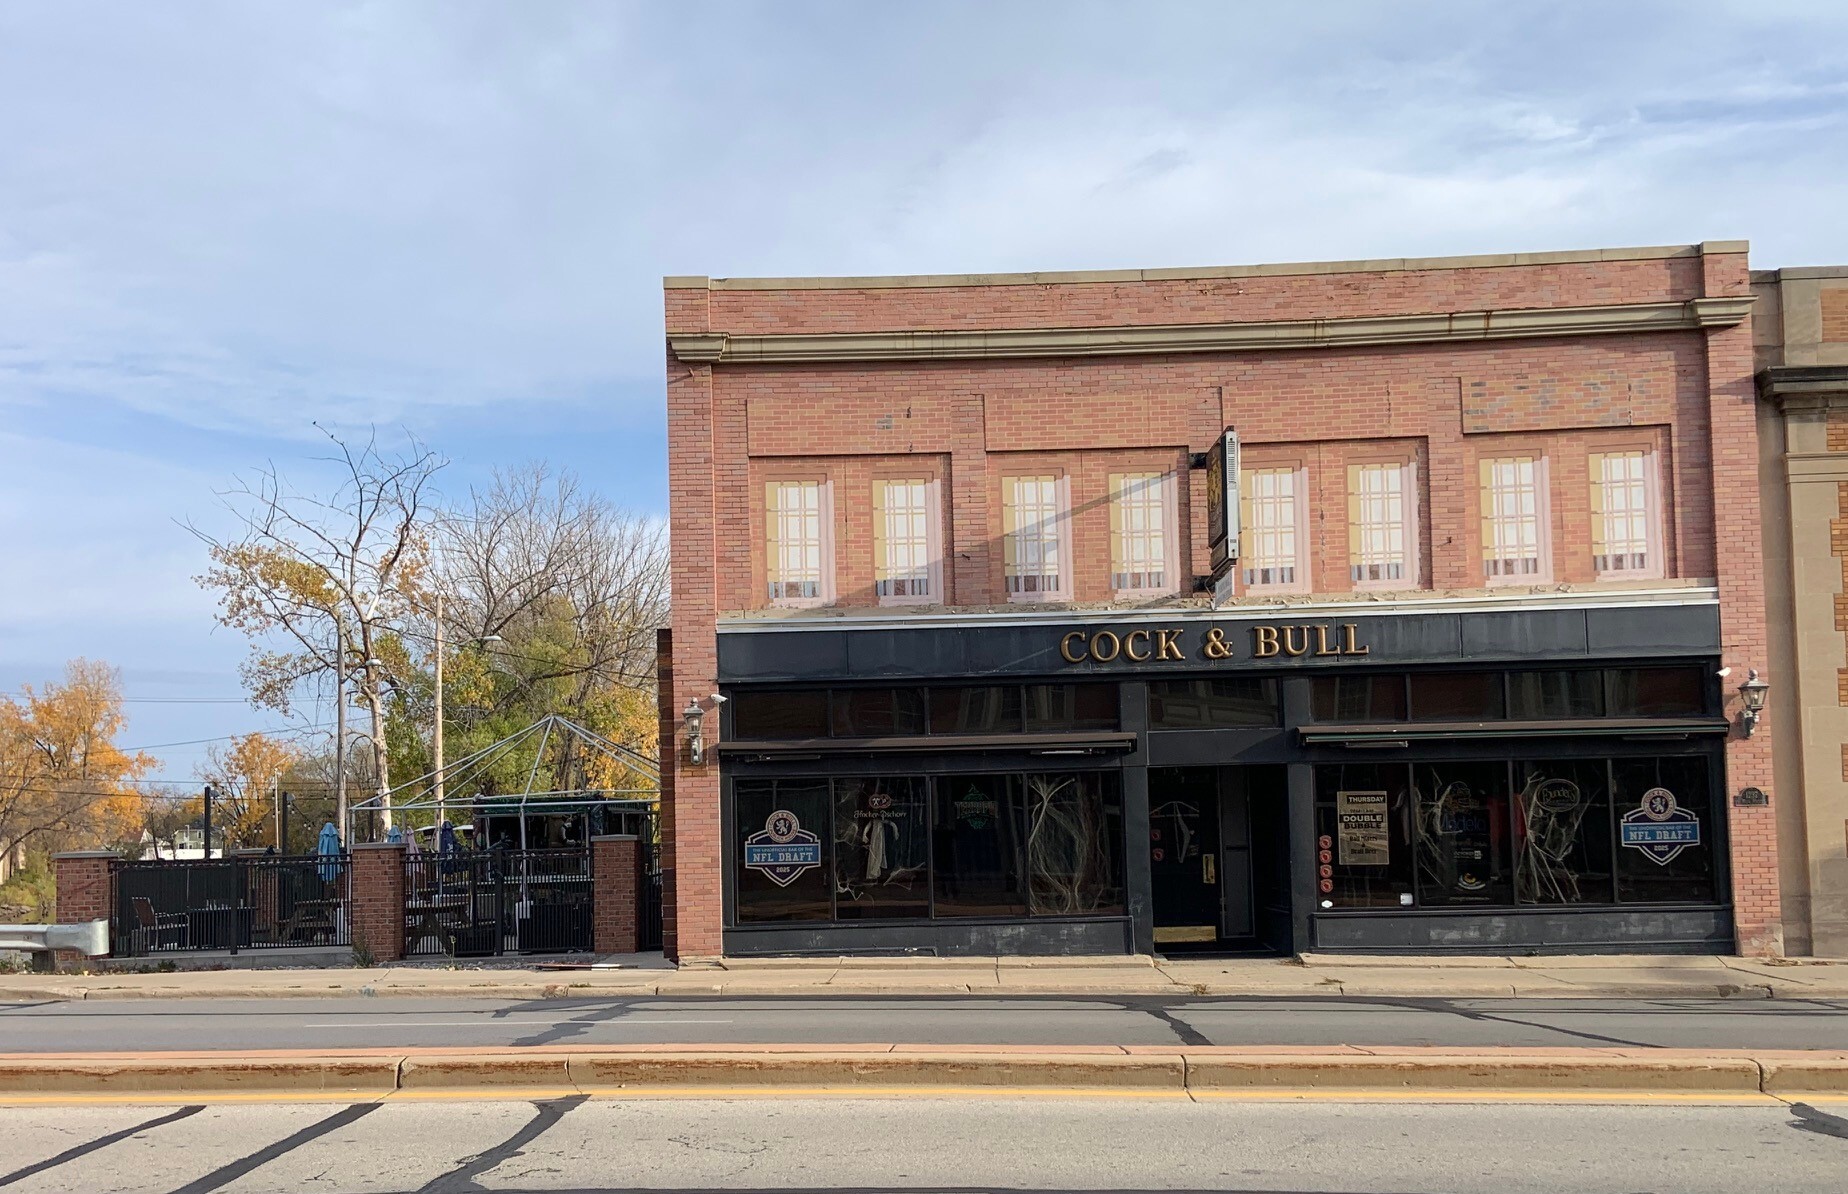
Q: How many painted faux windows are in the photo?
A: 8